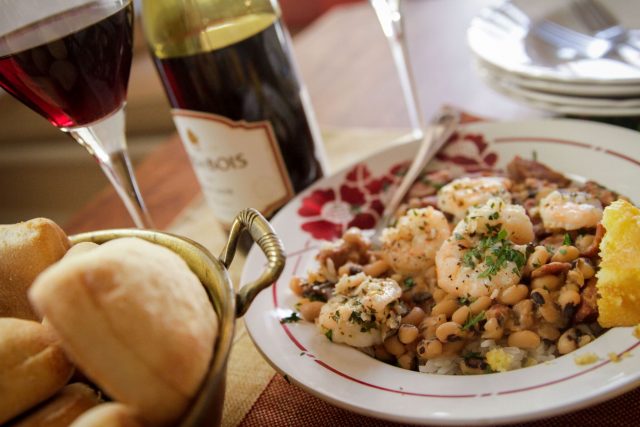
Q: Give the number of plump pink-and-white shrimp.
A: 6